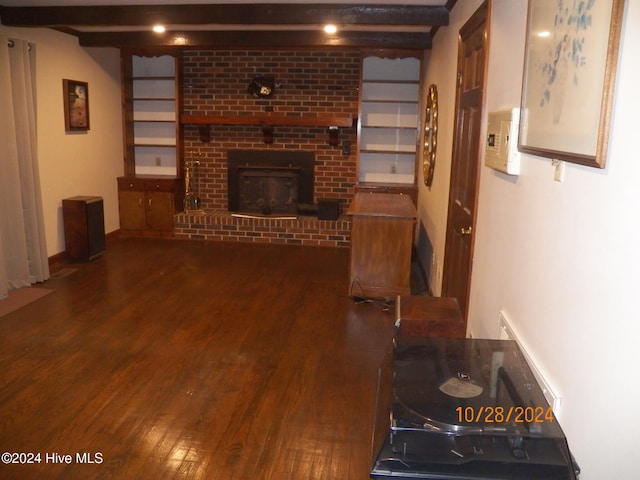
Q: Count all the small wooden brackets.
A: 3